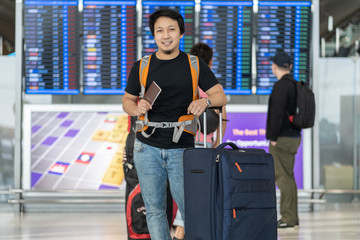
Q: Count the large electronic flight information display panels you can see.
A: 5